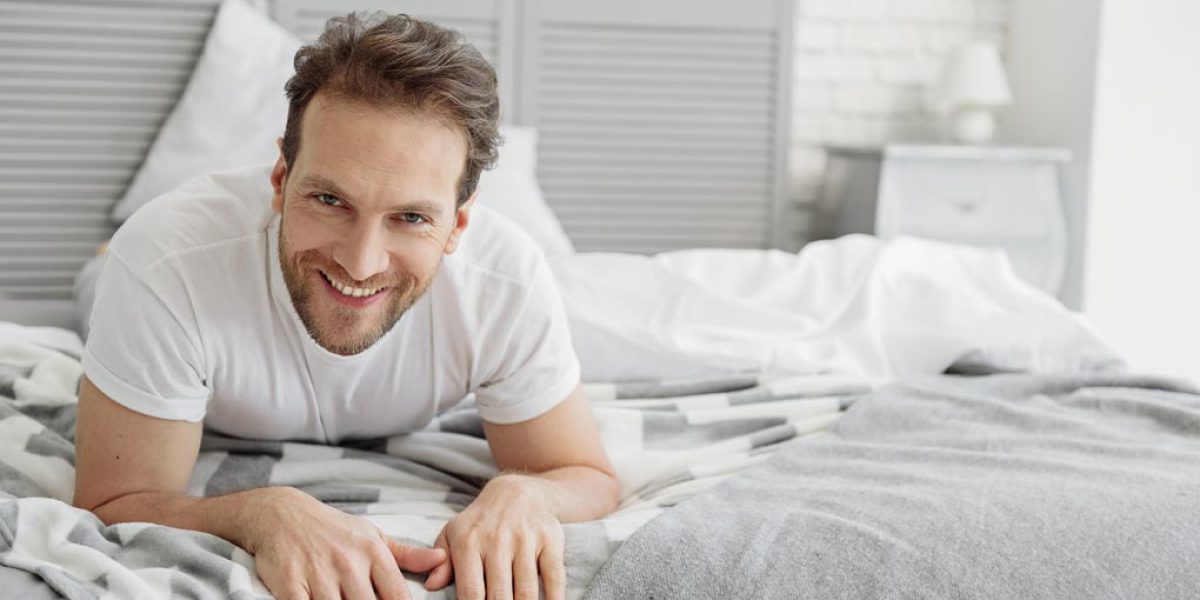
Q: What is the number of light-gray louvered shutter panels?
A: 3